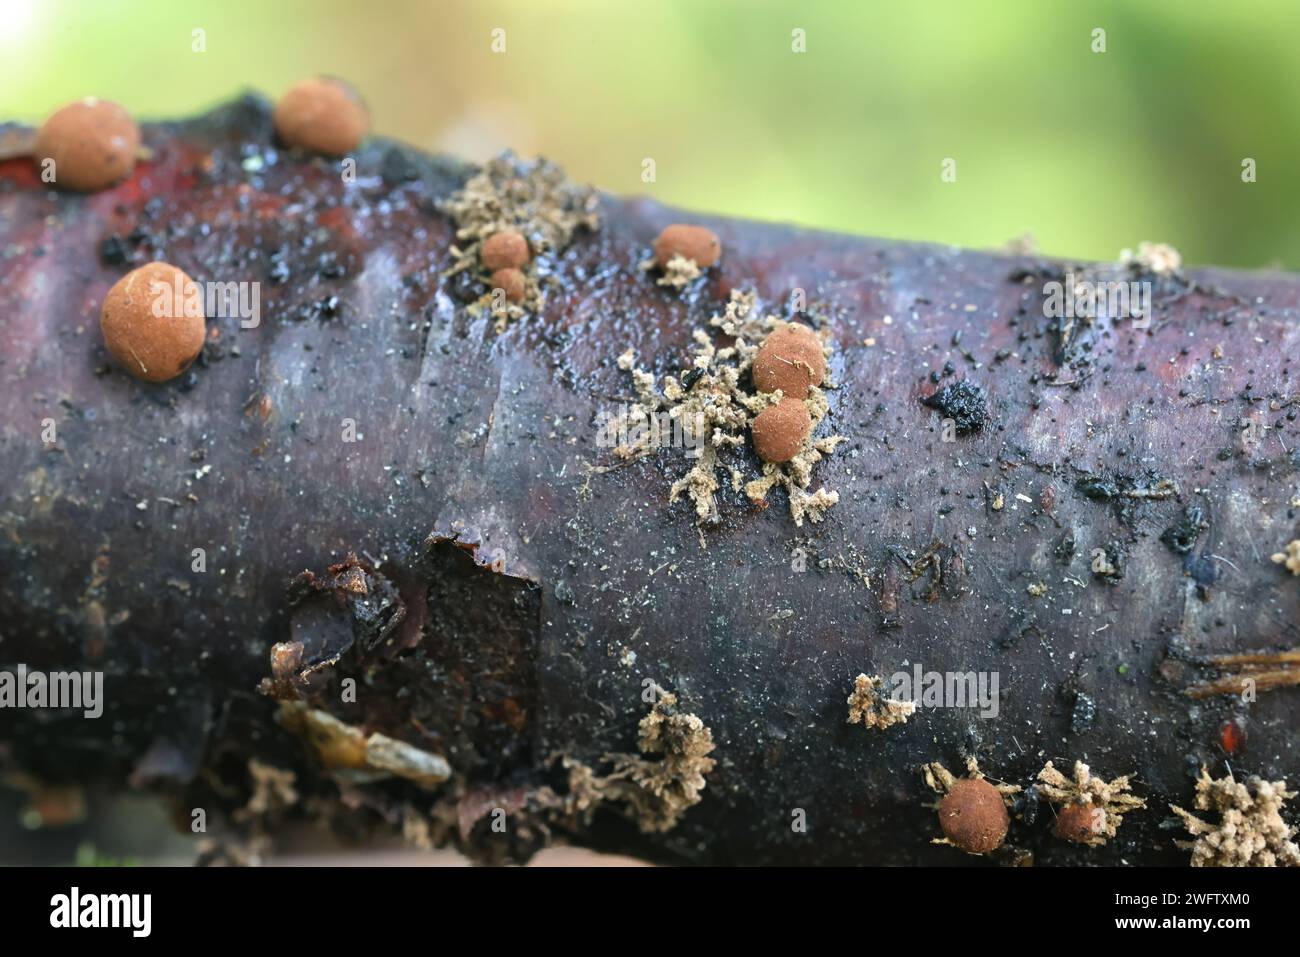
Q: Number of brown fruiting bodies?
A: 10